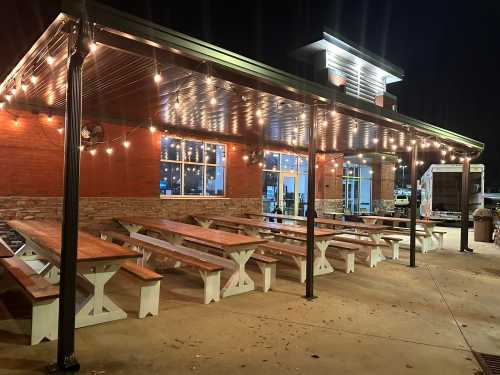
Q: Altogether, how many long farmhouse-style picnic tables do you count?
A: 5